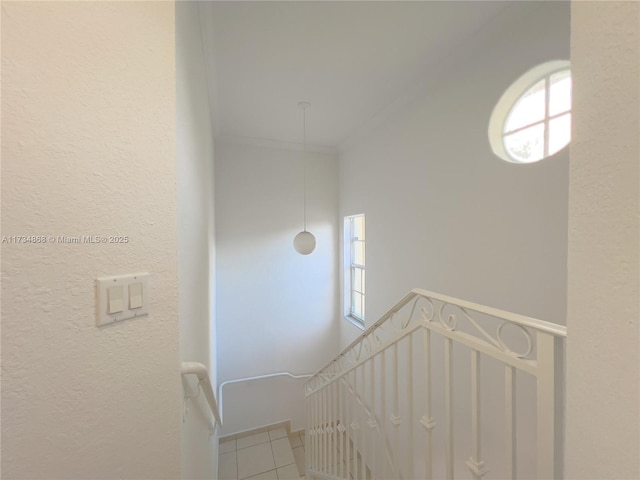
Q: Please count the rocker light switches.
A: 2